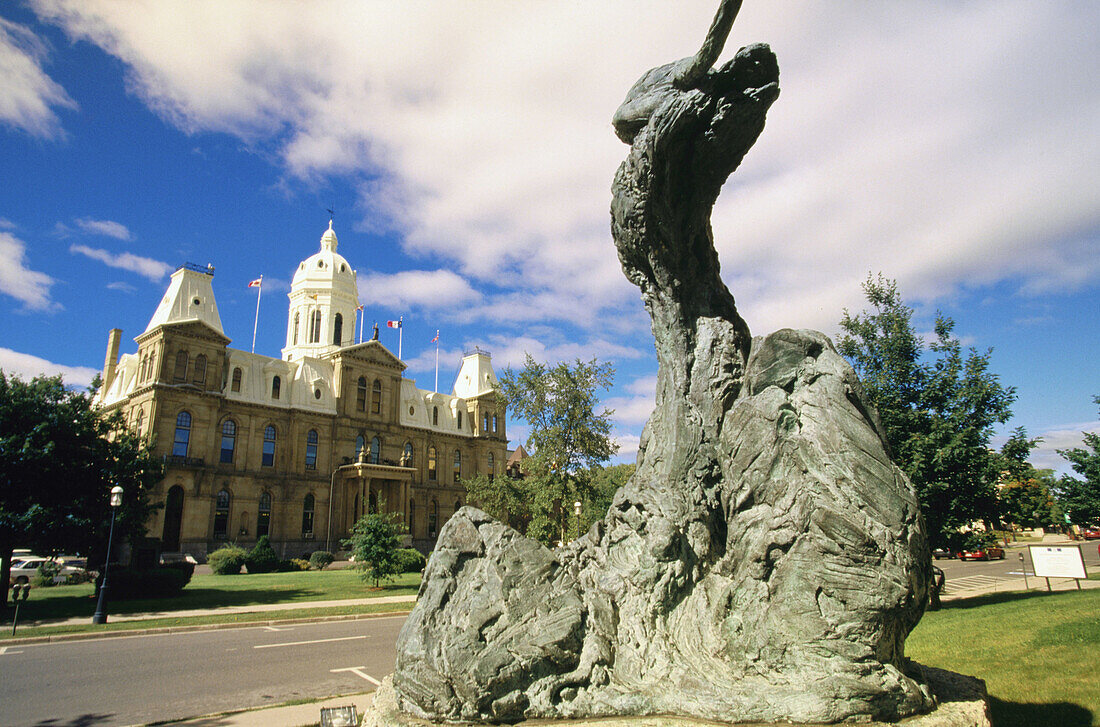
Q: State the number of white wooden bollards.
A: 0